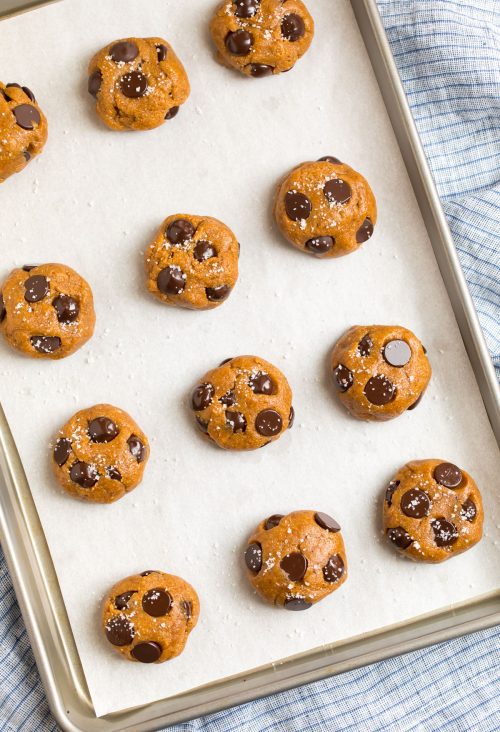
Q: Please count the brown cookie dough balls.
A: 12